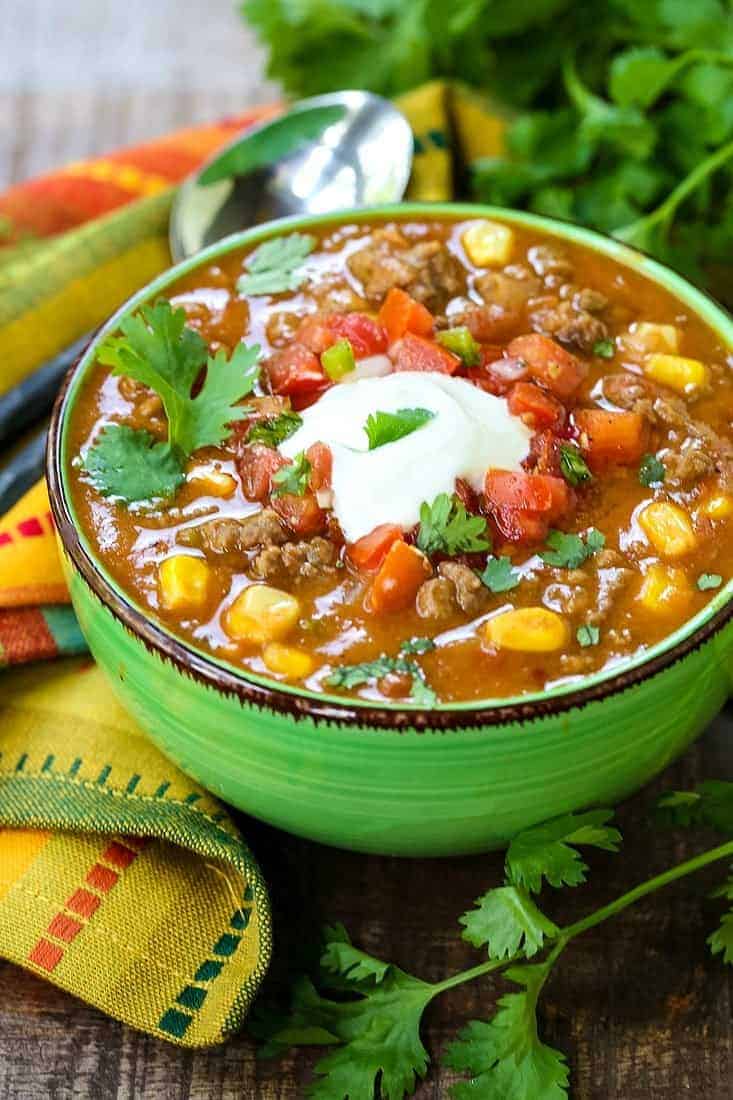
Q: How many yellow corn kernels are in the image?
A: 11